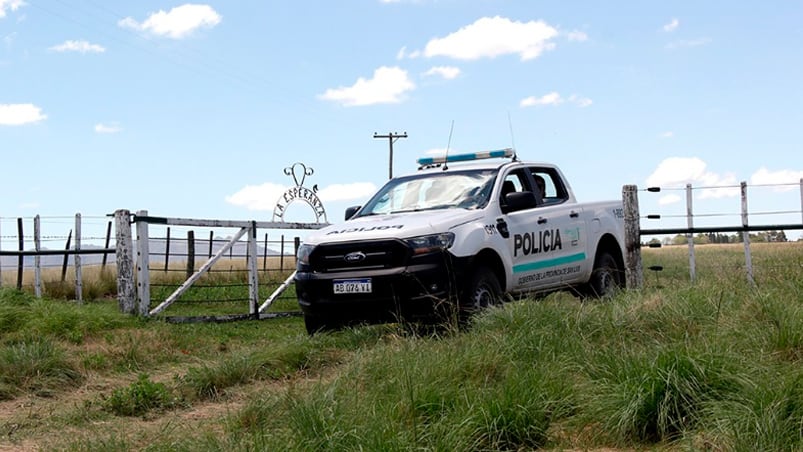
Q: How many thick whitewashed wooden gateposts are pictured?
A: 2